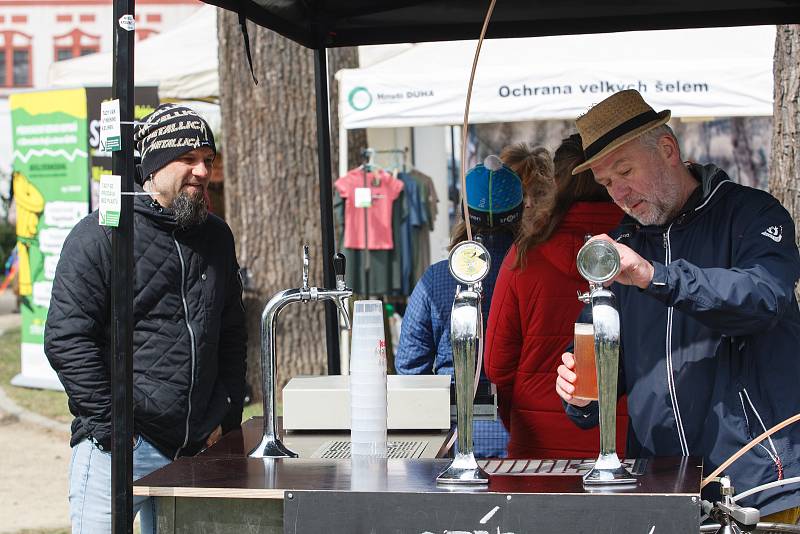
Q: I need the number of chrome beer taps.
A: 3